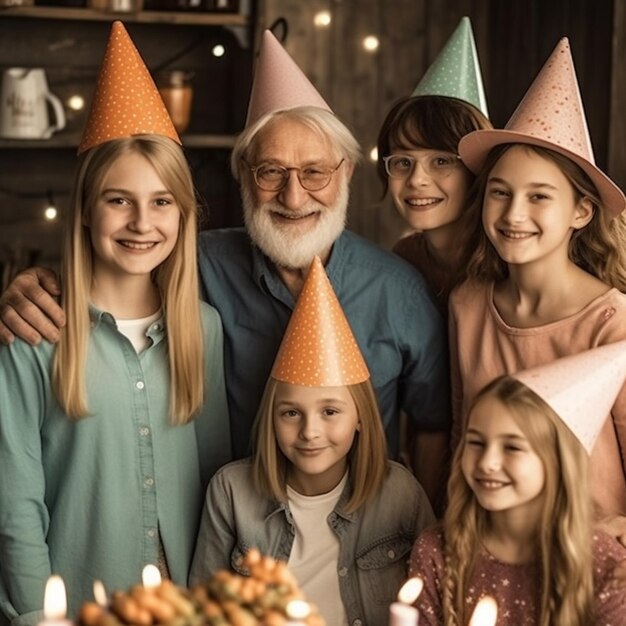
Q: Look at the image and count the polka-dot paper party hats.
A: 4